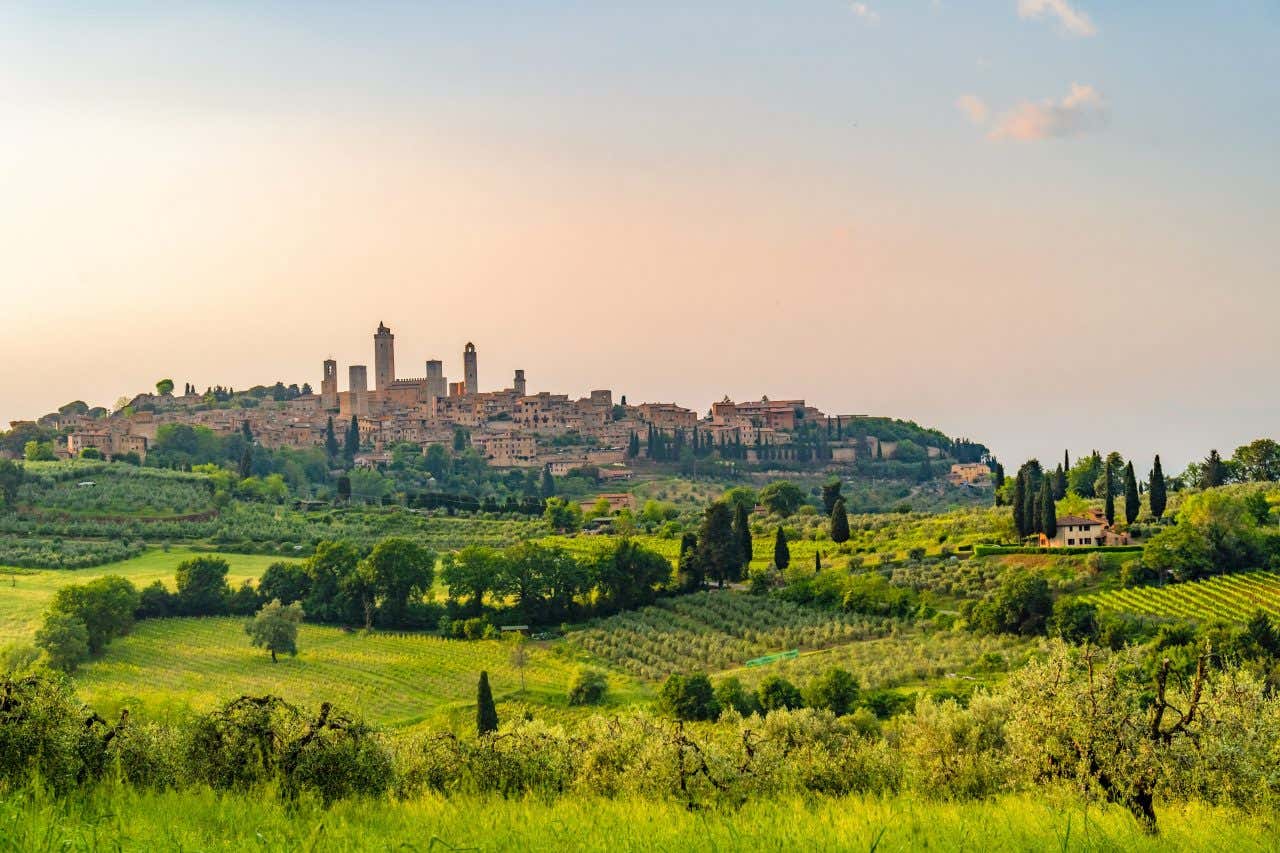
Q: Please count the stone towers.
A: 6